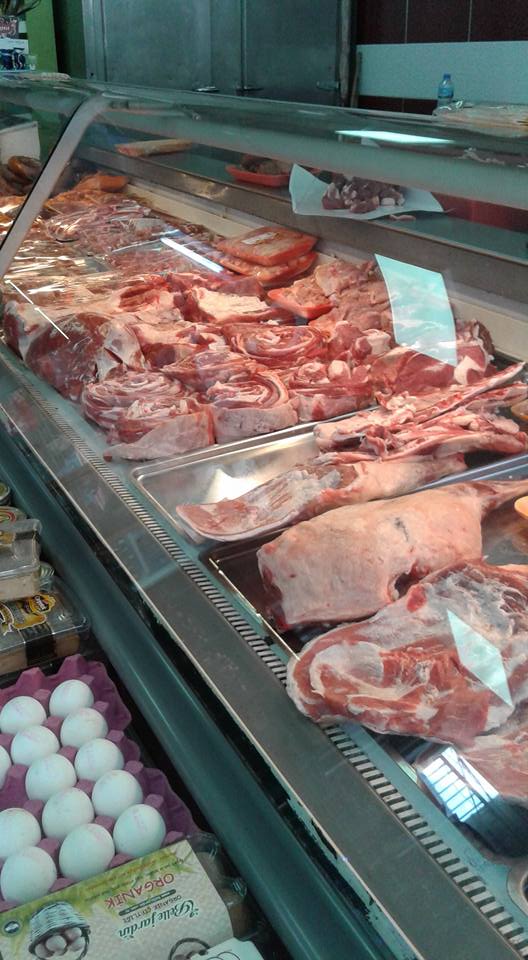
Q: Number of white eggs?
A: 13